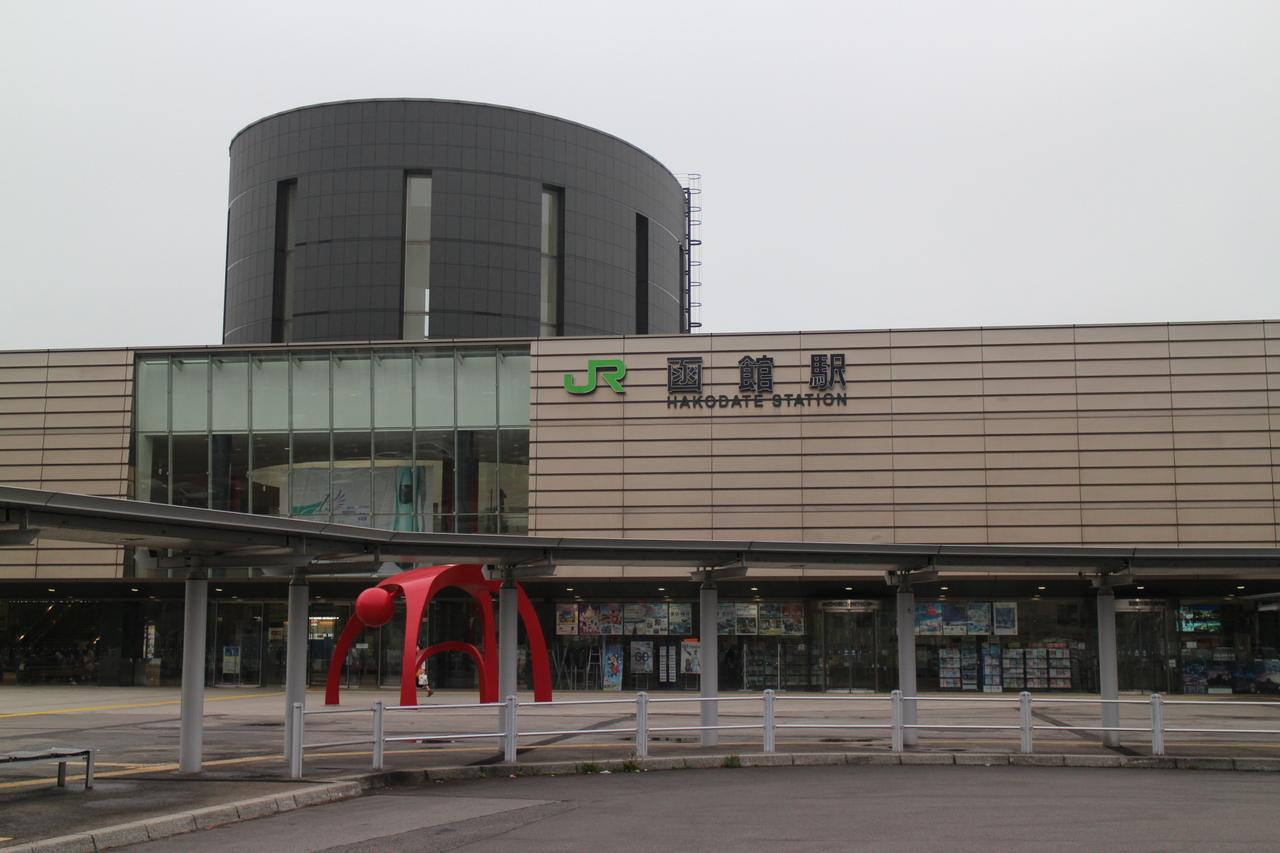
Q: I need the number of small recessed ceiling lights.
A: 11